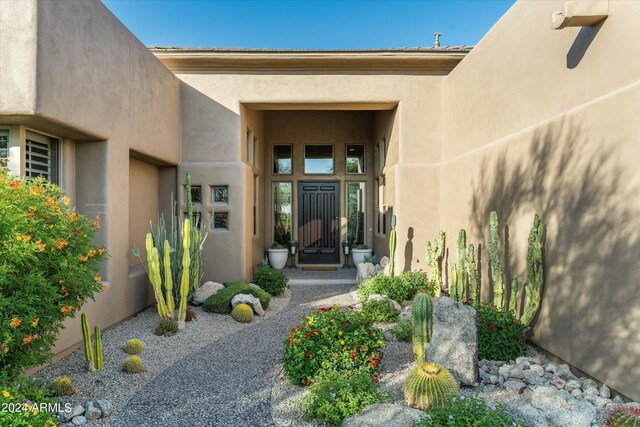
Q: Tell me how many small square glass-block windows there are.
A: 4